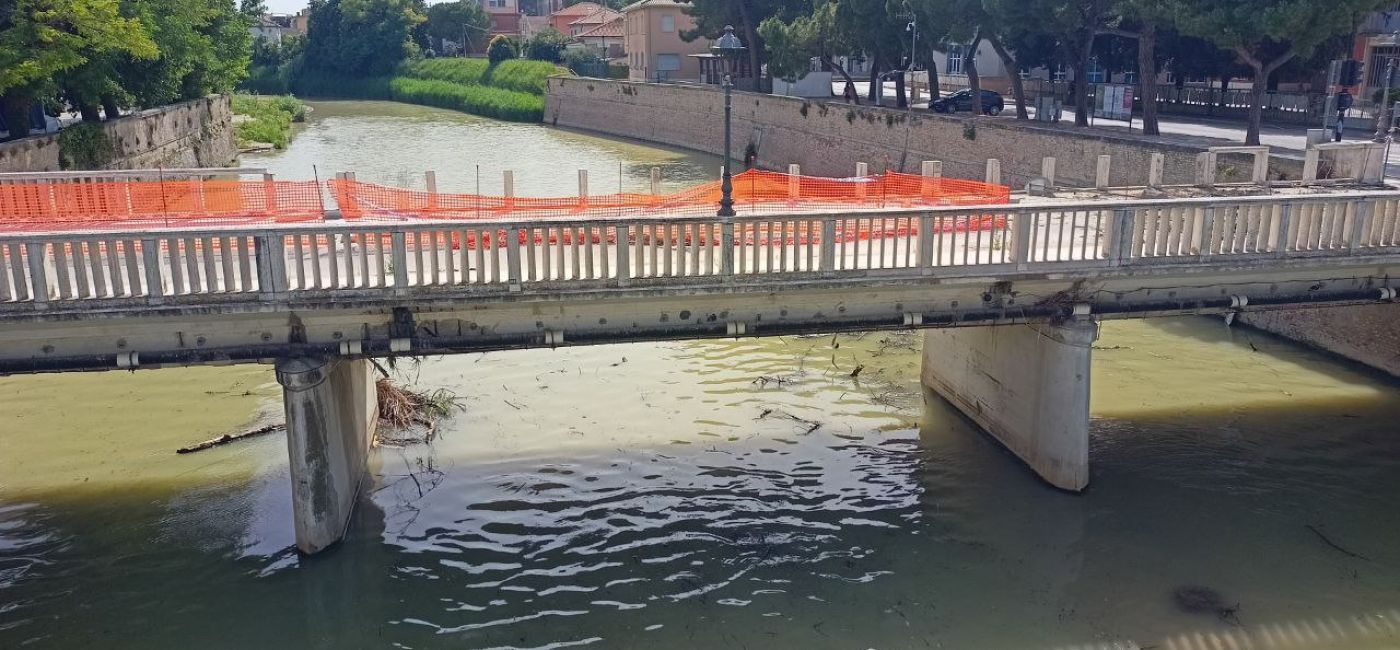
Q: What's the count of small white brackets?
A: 9